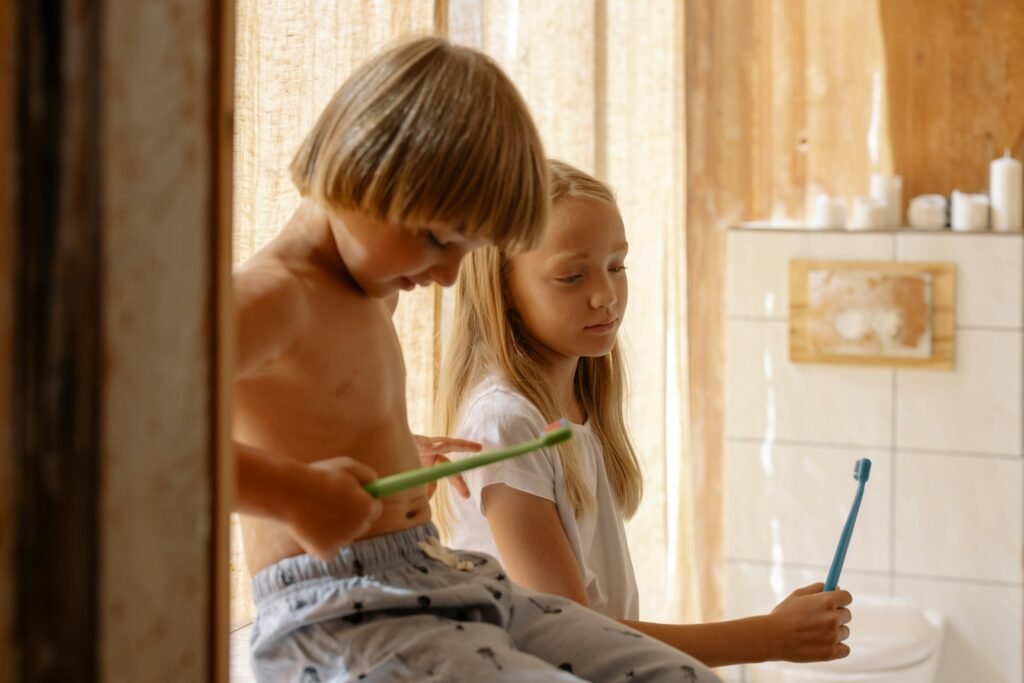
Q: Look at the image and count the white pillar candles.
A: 6